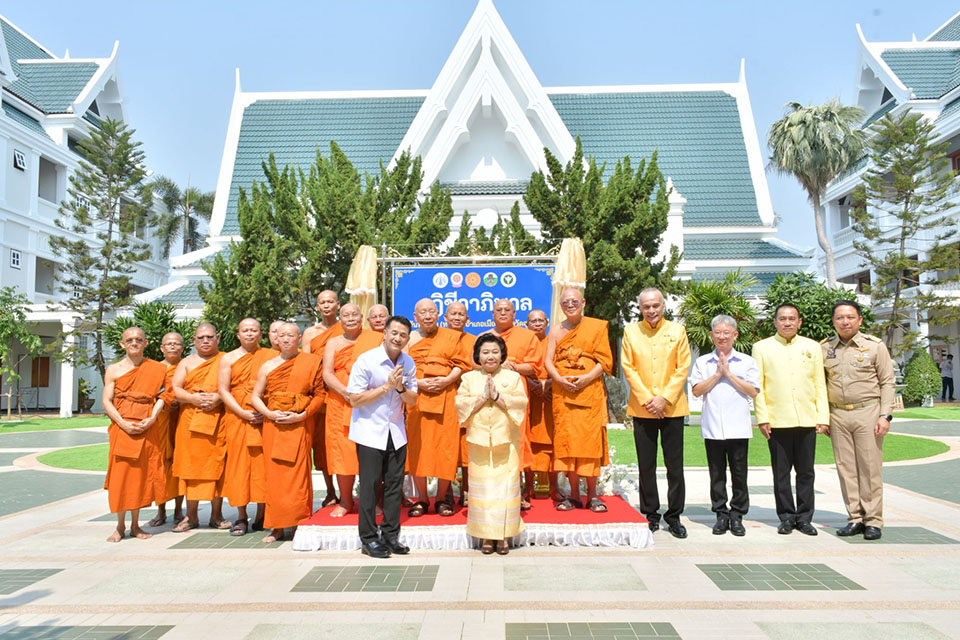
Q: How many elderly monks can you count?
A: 14